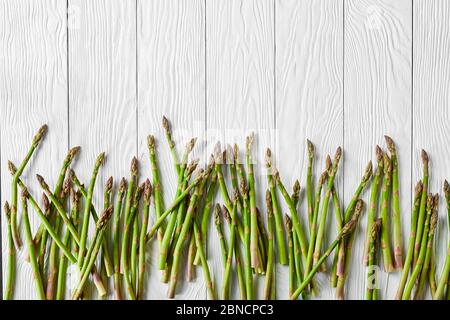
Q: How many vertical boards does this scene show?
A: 7